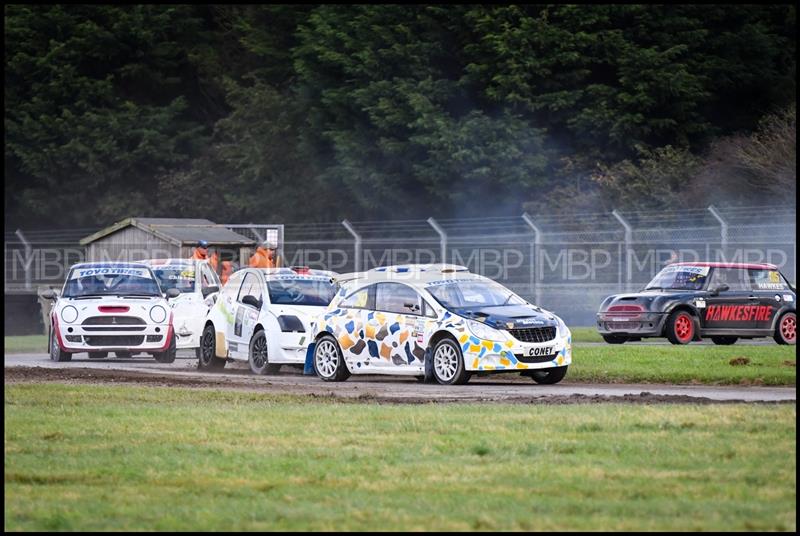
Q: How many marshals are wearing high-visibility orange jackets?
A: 2